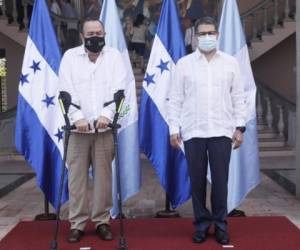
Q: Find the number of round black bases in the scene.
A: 3